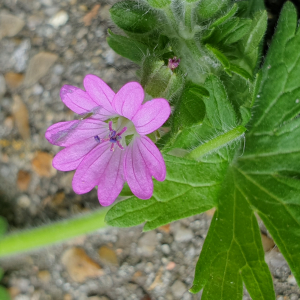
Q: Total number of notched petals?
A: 5